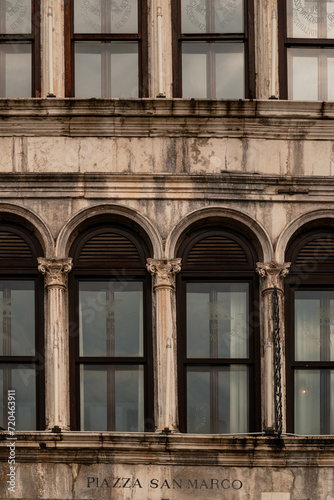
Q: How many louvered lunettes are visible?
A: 4